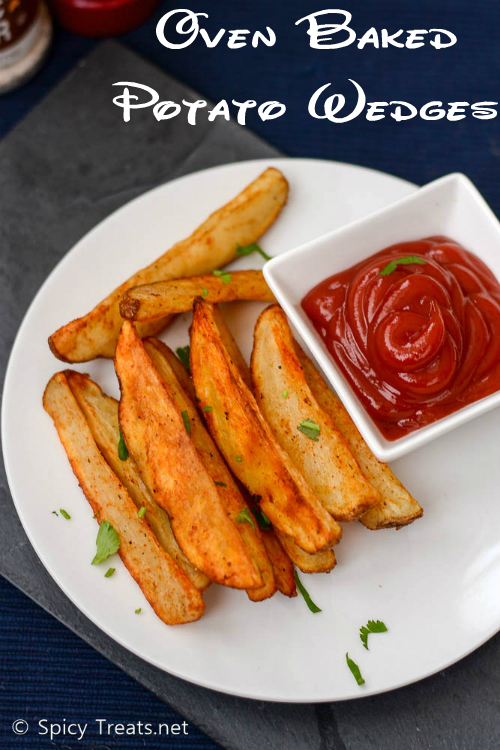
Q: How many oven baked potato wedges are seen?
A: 11